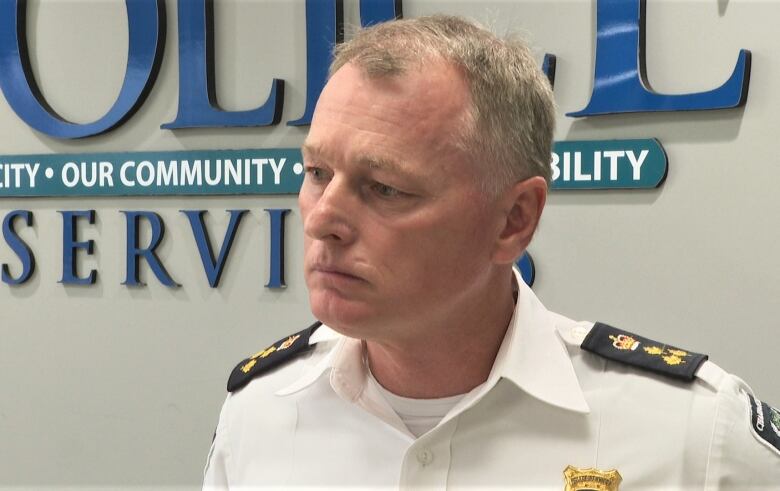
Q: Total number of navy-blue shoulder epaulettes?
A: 2